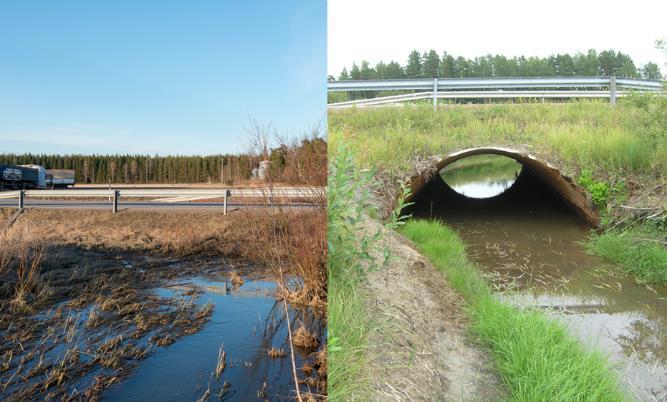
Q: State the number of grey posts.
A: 5